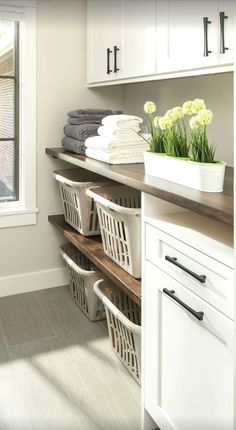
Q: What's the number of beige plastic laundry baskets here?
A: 4